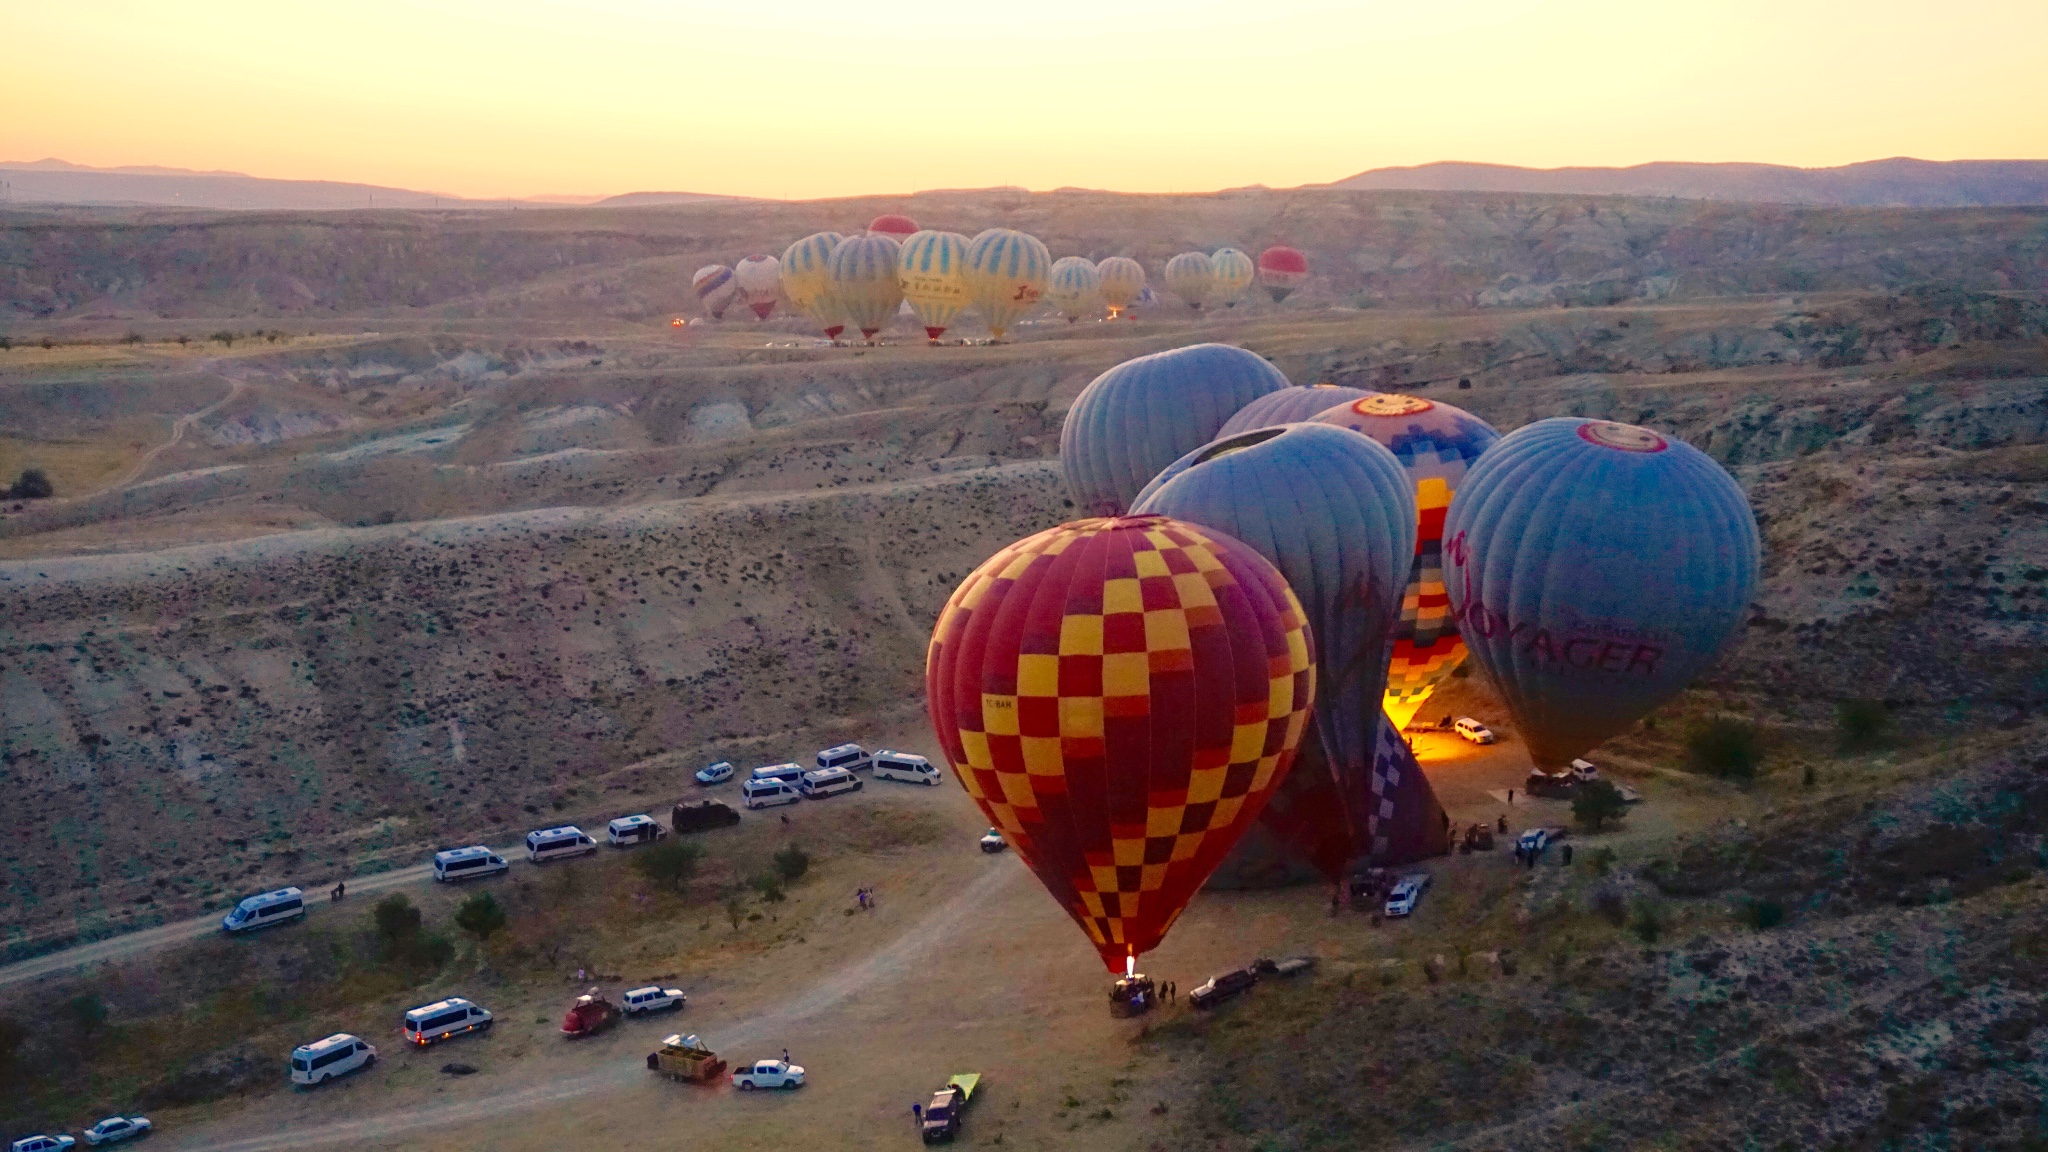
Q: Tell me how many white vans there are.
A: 11